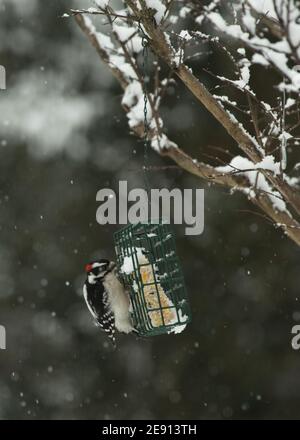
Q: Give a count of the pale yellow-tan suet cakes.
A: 1